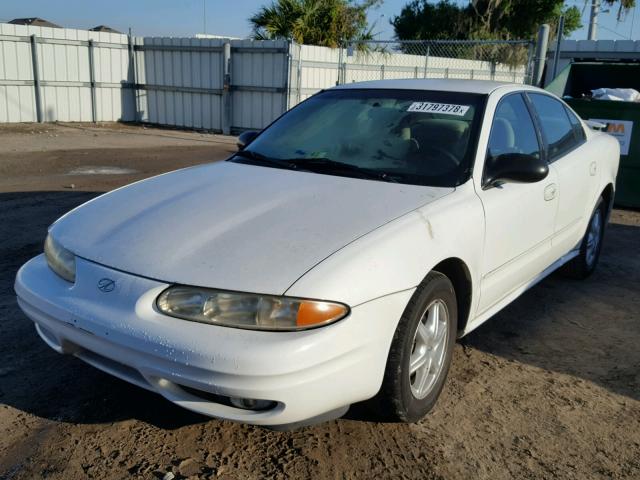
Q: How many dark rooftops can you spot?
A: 2